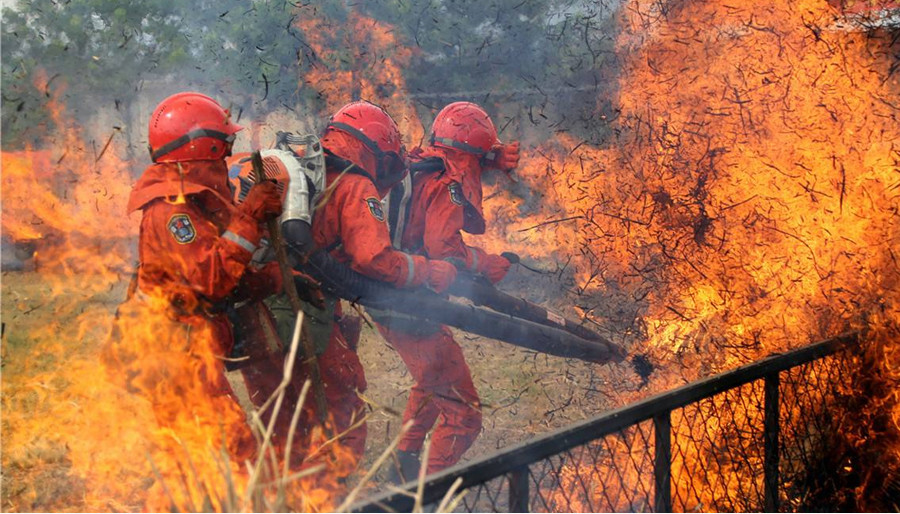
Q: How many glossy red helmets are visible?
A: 3